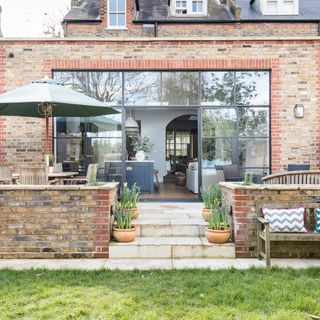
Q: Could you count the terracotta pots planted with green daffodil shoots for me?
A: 4